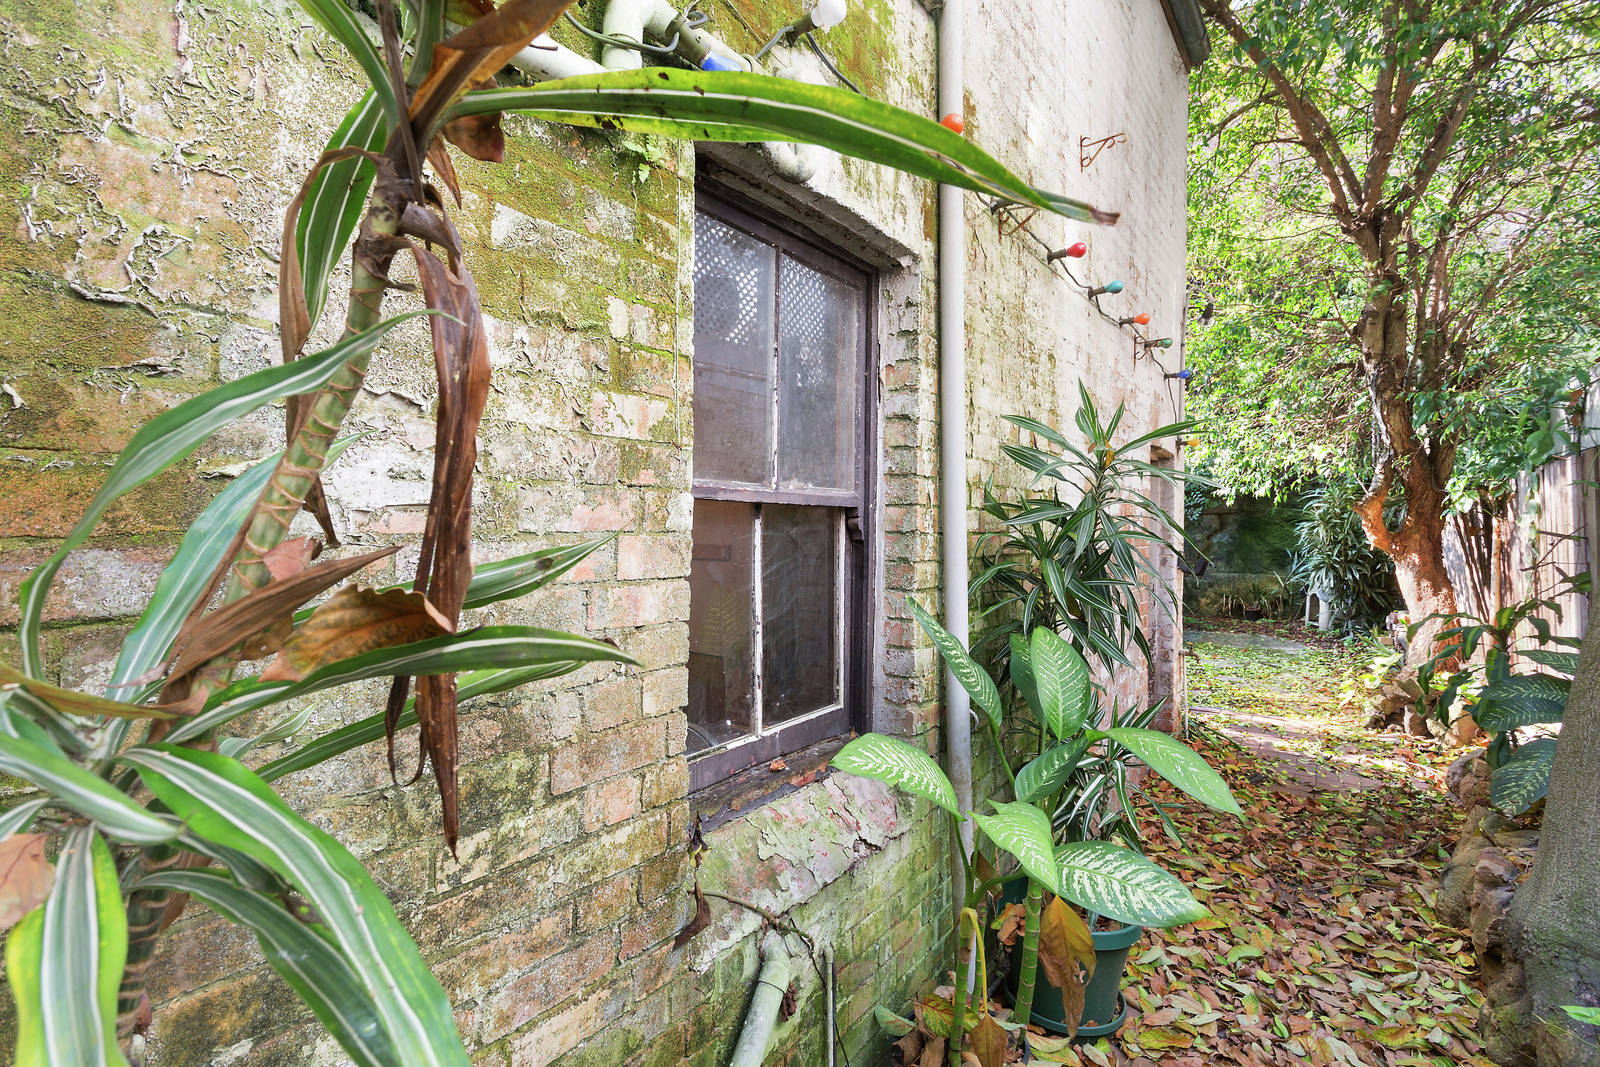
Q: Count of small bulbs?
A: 9